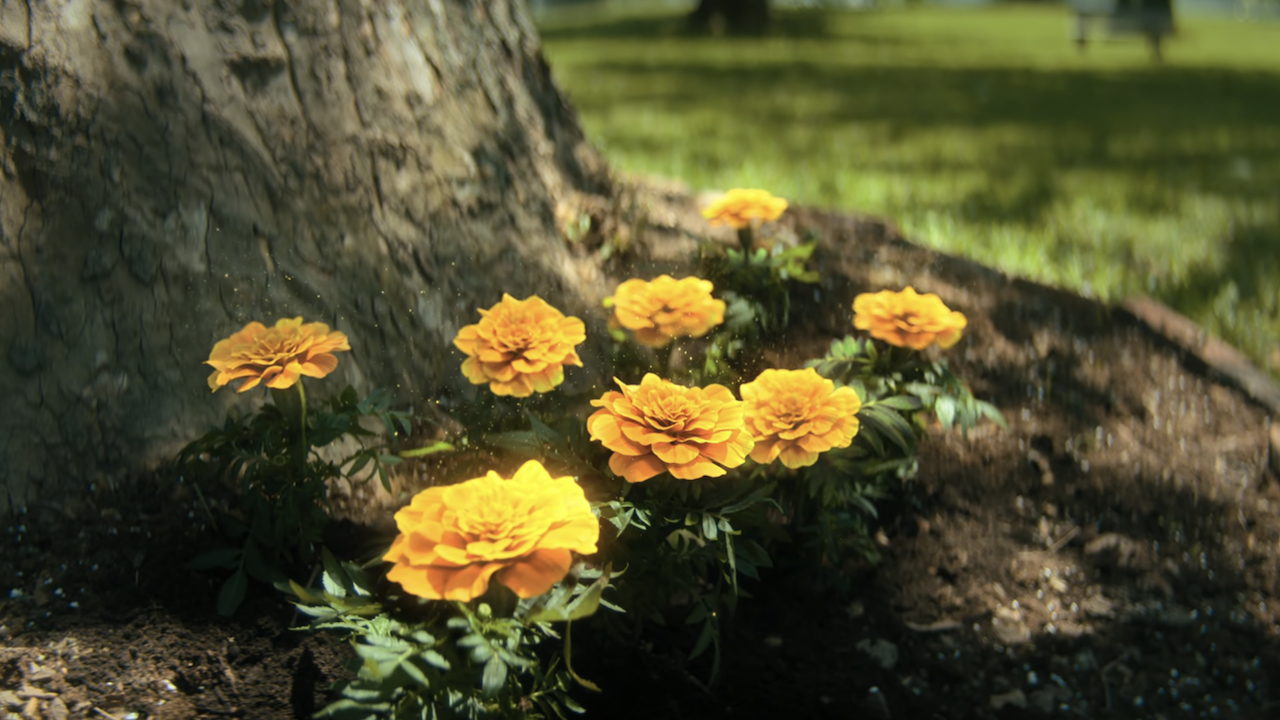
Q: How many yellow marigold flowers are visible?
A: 8